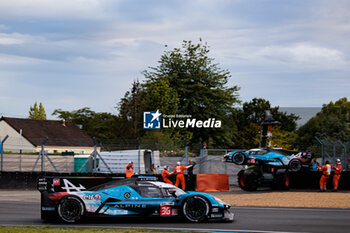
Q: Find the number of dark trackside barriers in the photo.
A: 2